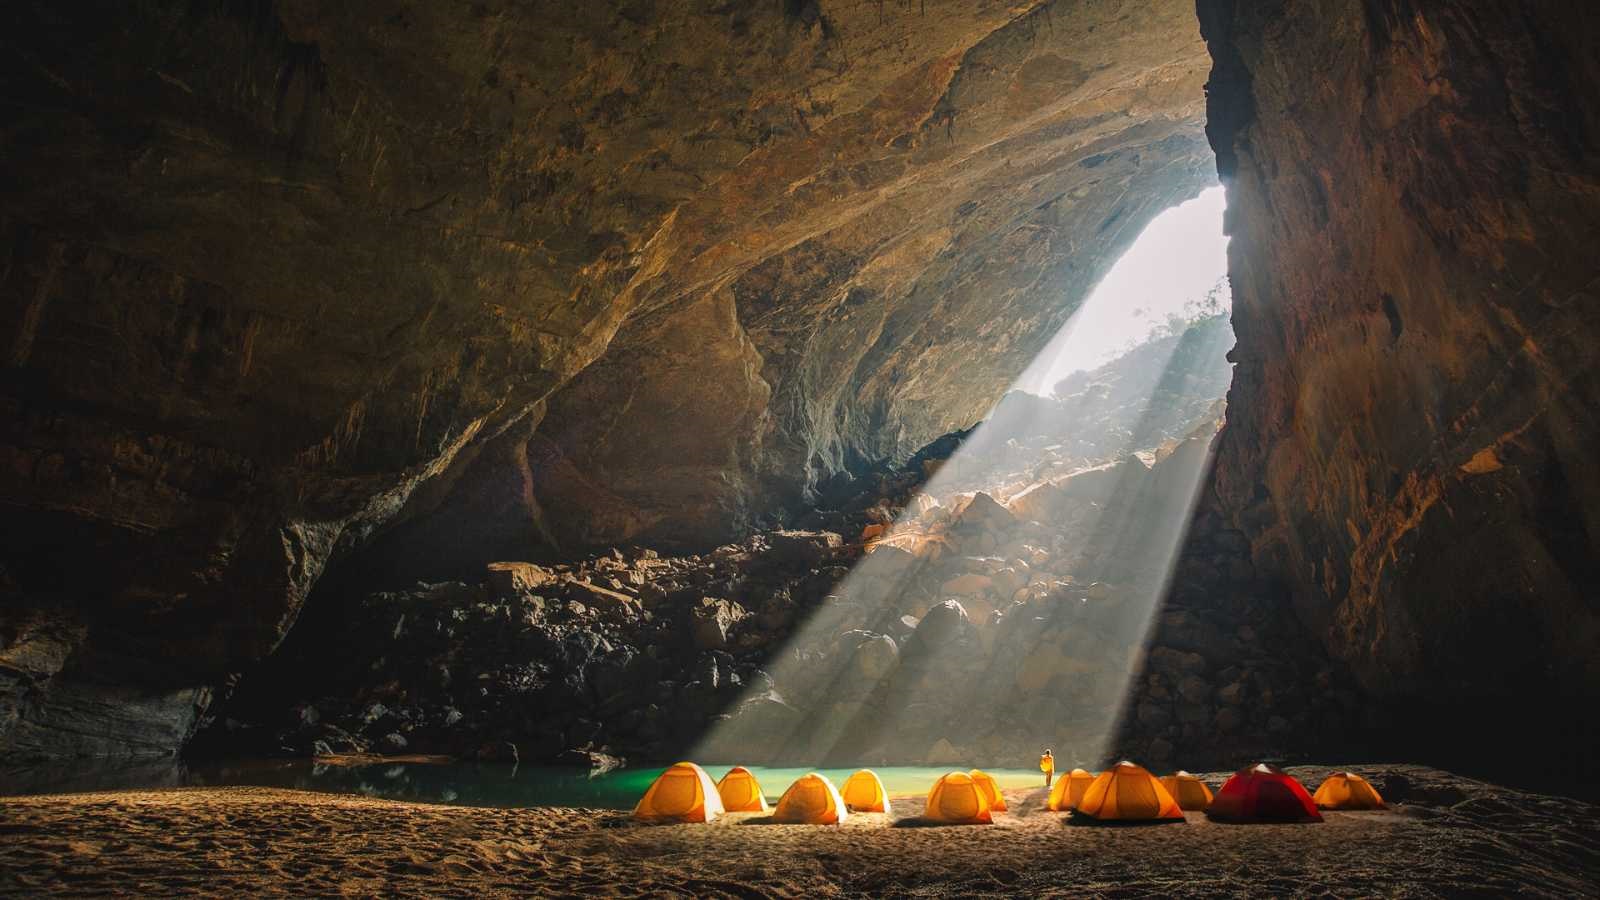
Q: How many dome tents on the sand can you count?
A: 11